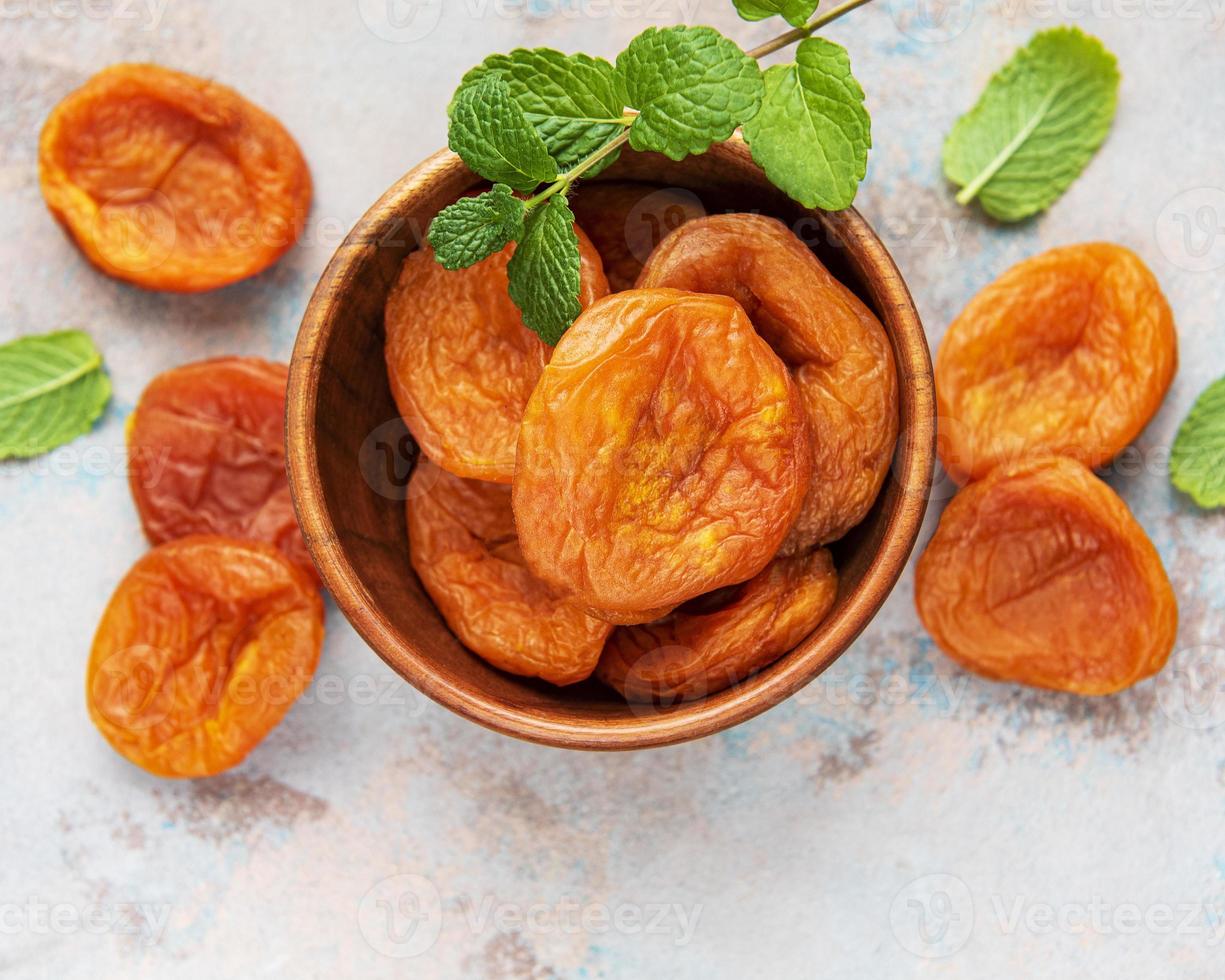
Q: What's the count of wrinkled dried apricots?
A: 11